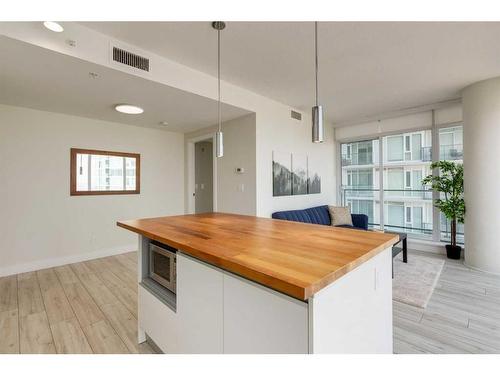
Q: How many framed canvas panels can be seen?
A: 3